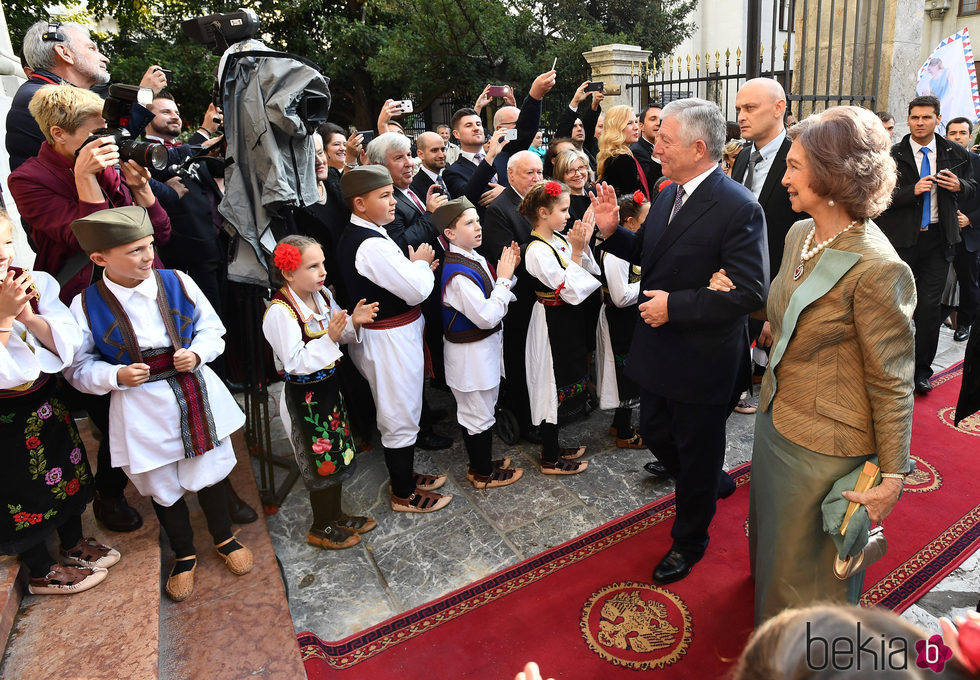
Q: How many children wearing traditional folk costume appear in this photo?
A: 7